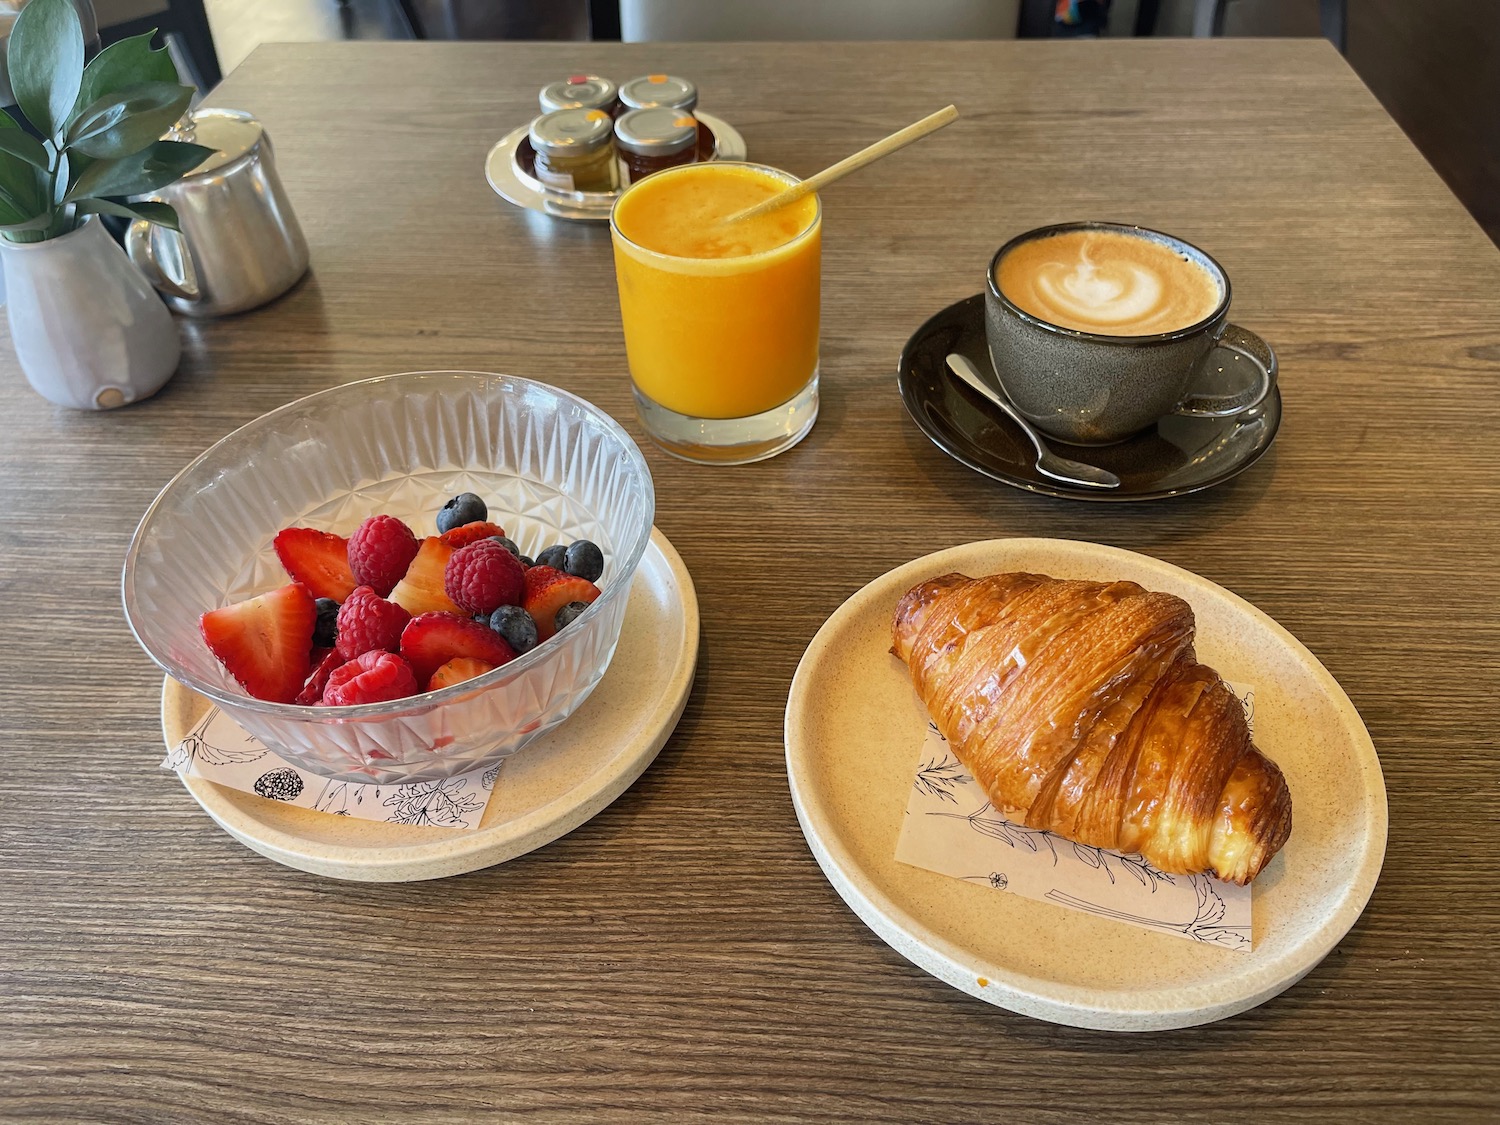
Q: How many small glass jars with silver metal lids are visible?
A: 4